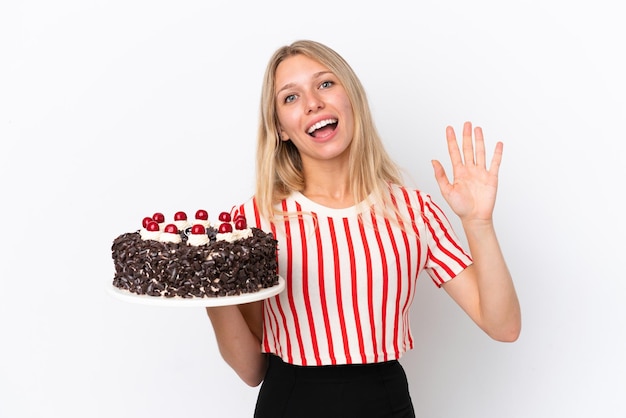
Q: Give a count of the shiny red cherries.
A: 11